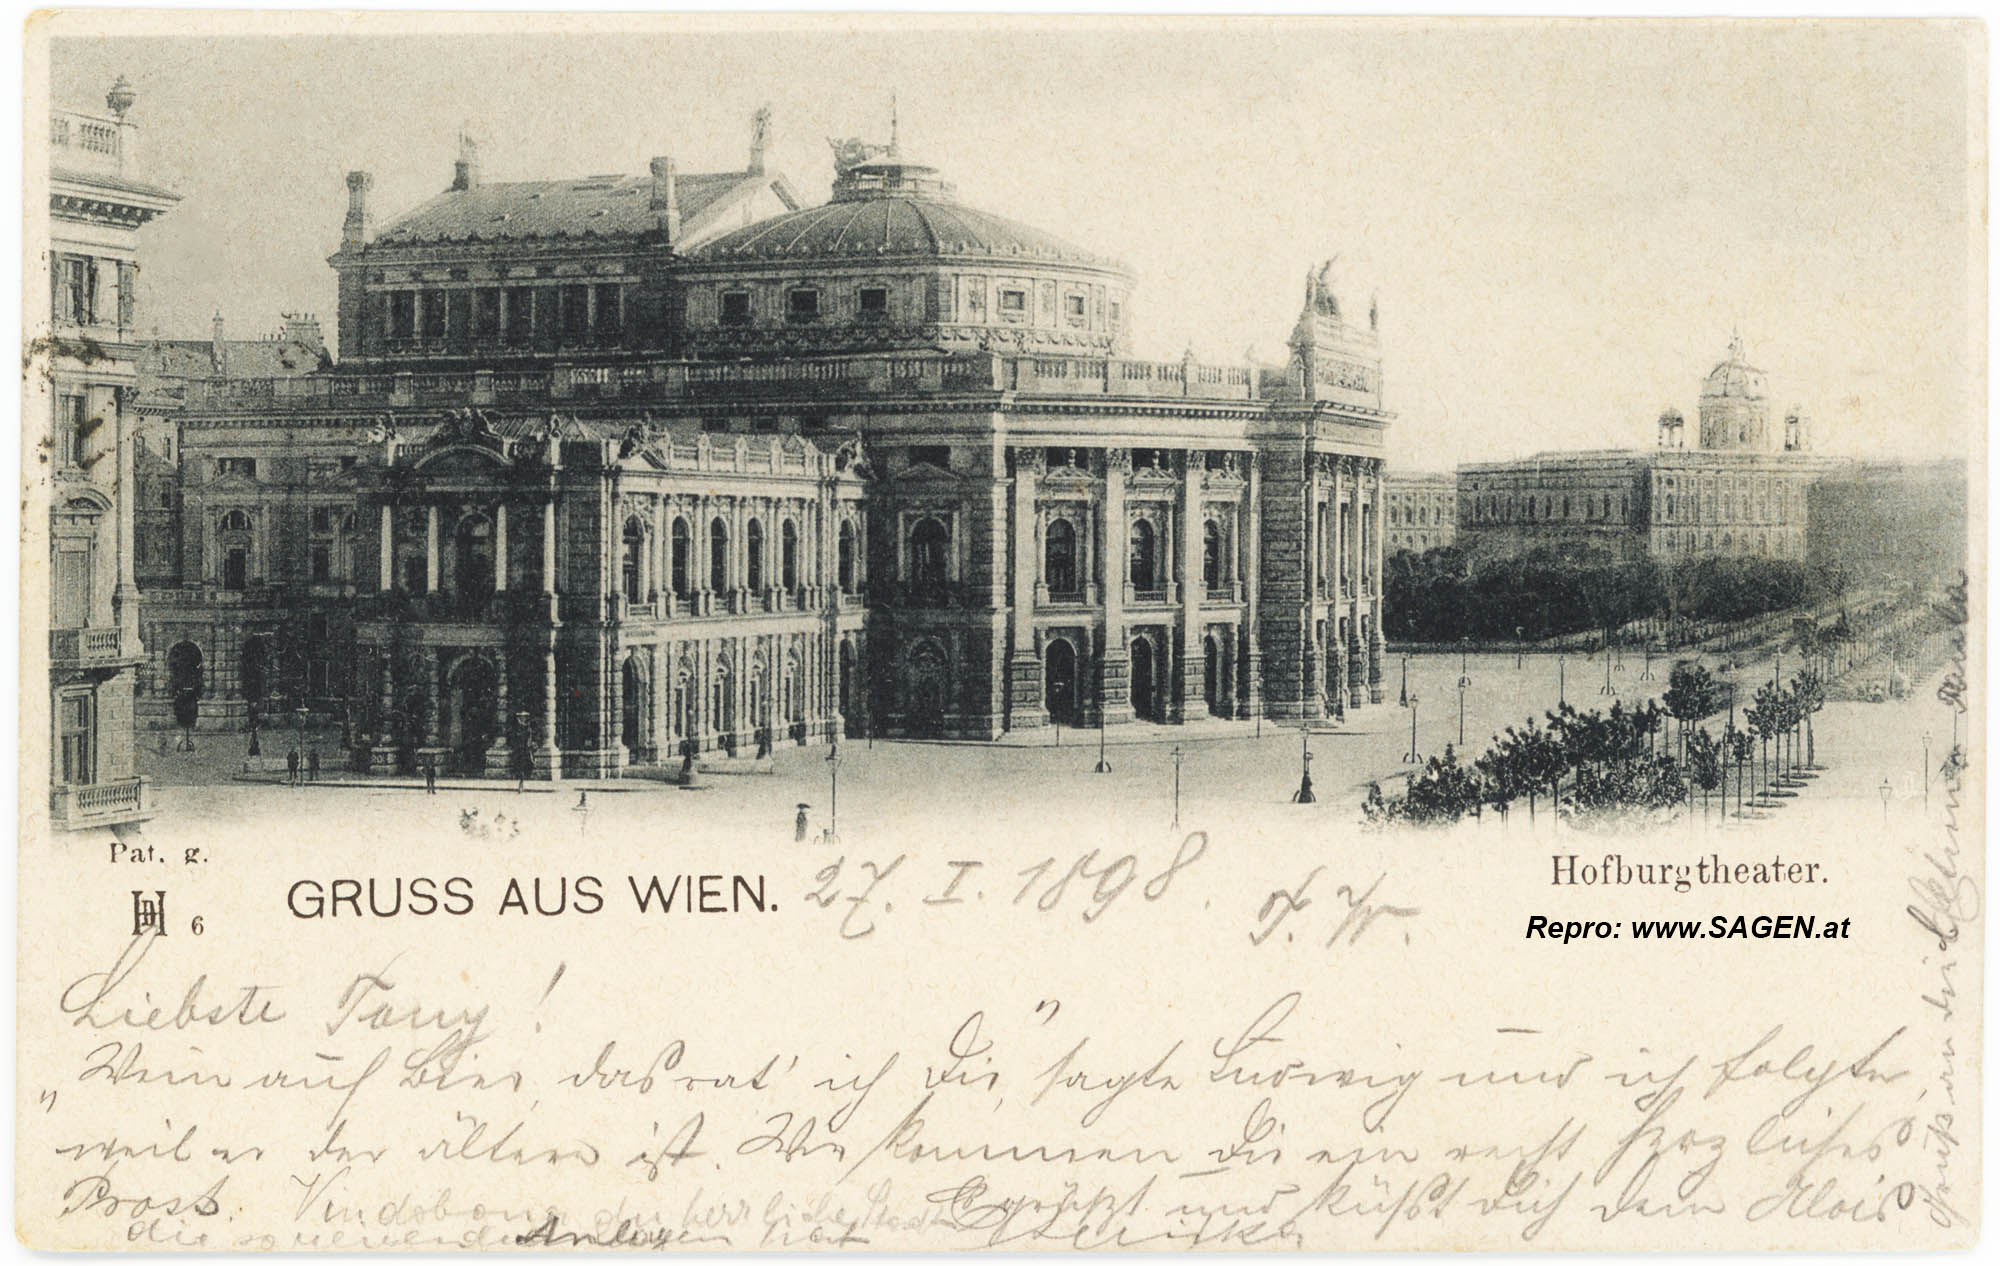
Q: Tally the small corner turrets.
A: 2